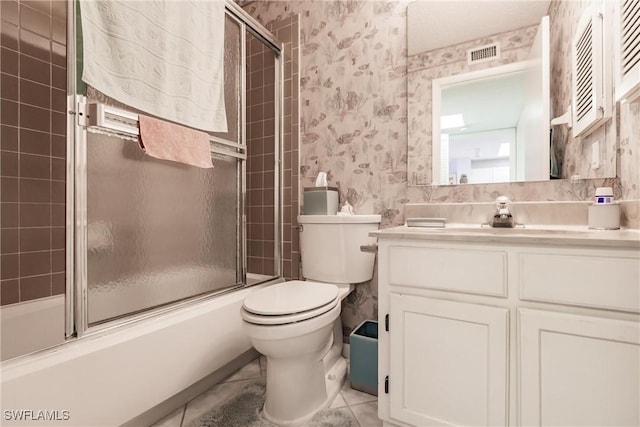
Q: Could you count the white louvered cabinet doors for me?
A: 2